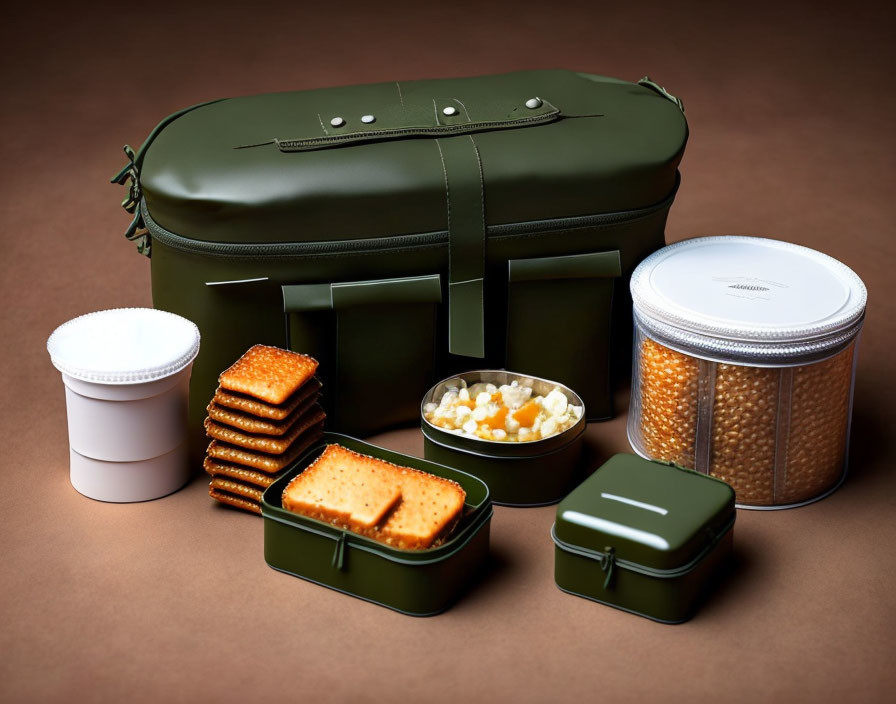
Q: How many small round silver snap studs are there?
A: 4